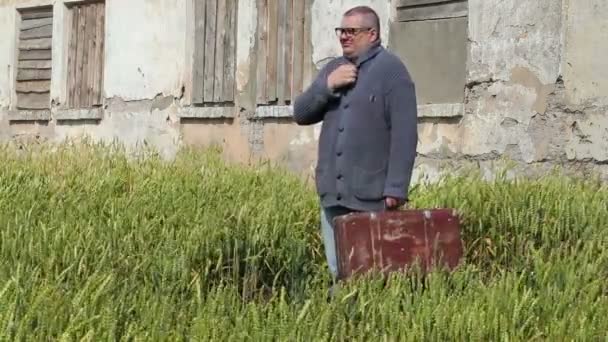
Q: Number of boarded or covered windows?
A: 5